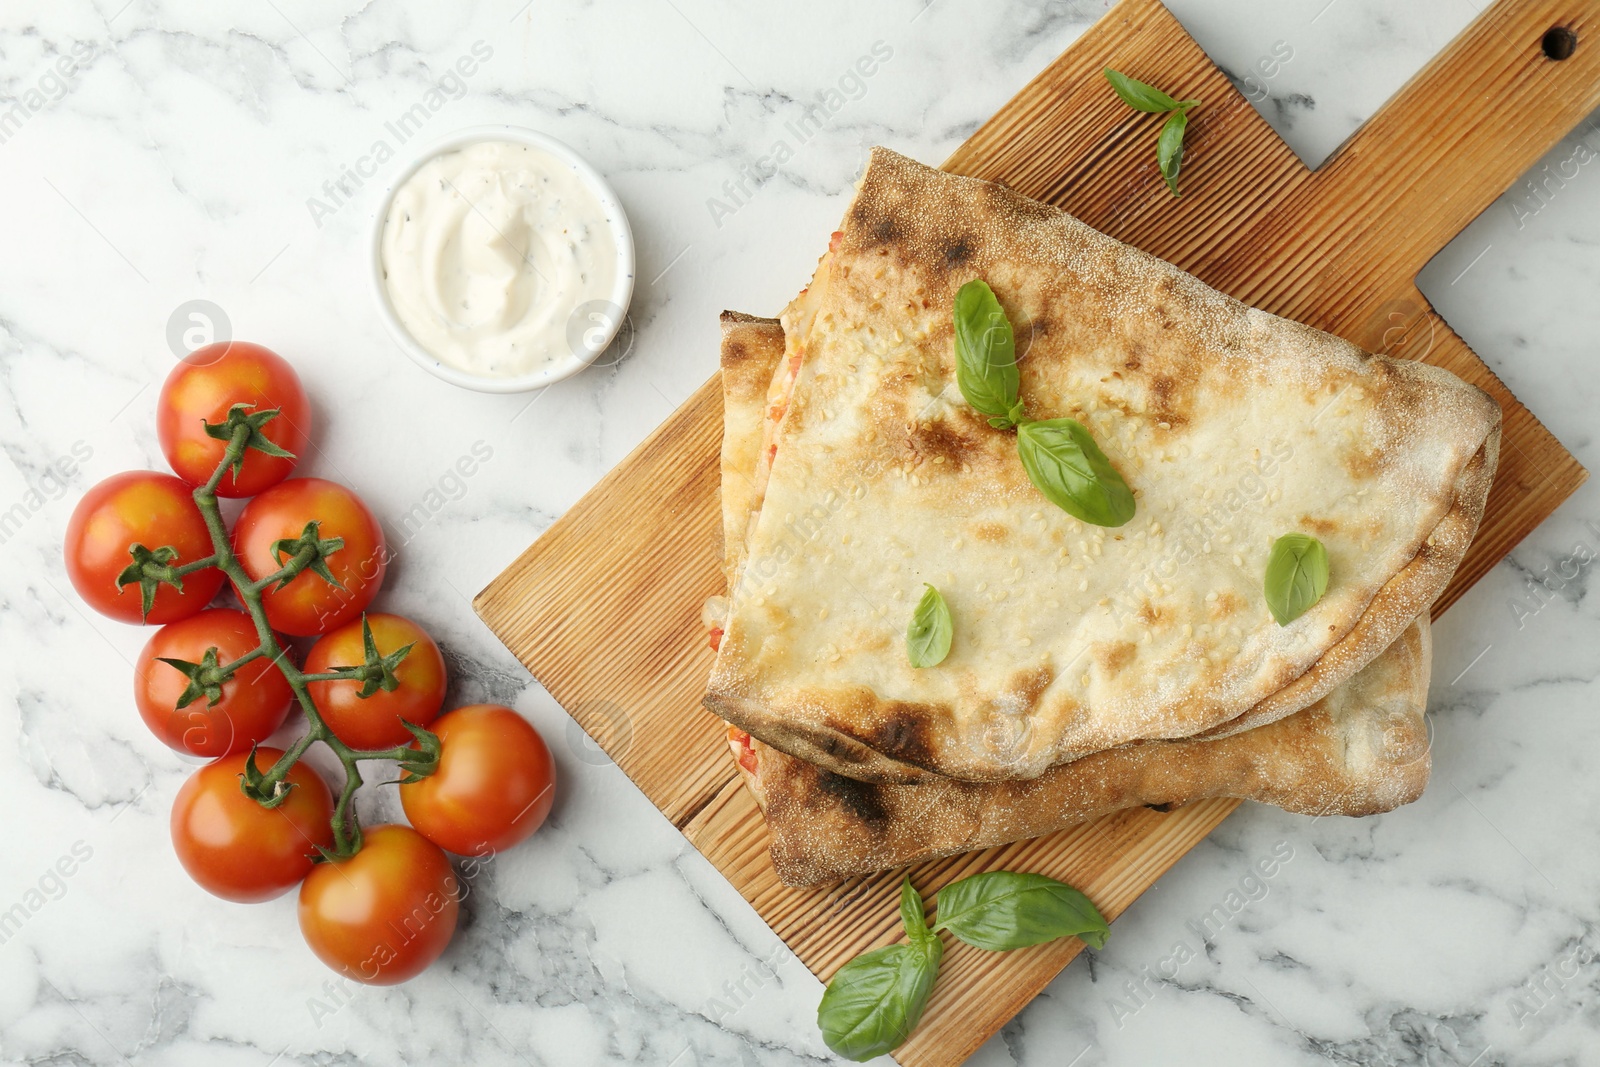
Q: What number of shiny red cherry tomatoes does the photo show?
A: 8